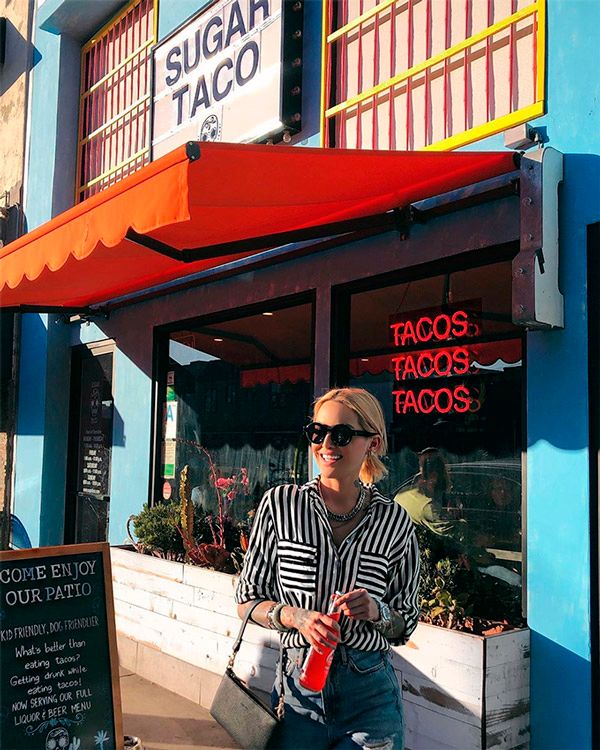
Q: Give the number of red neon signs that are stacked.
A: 3